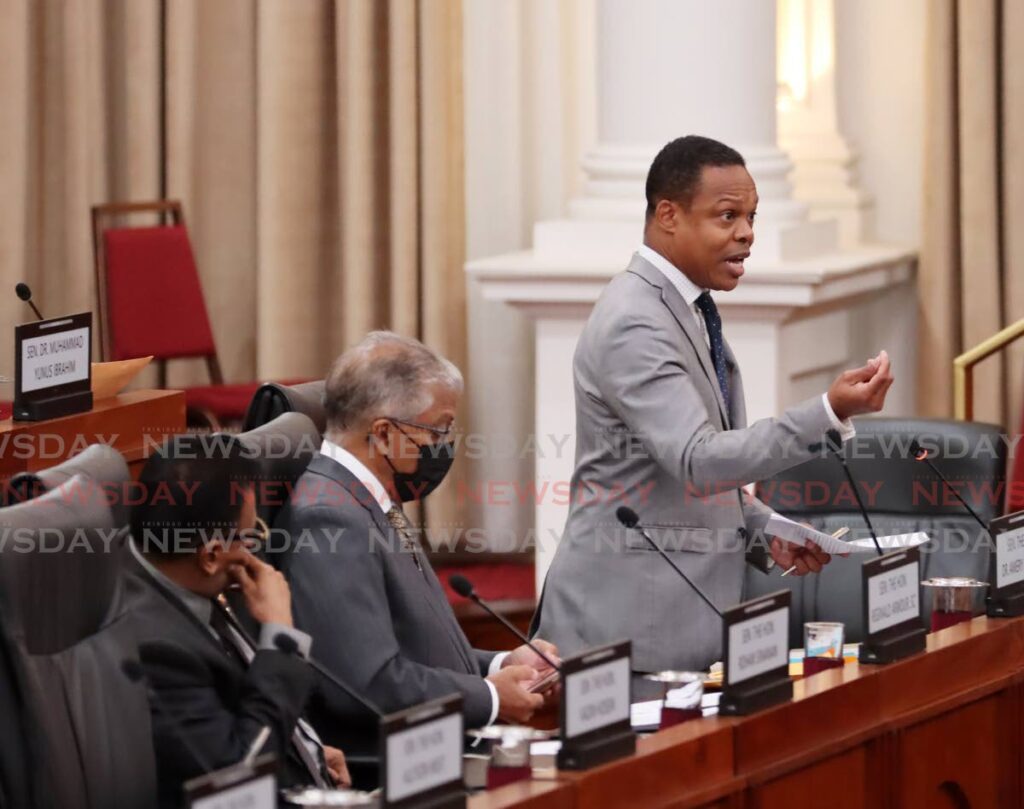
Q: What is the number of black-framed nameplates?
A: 7